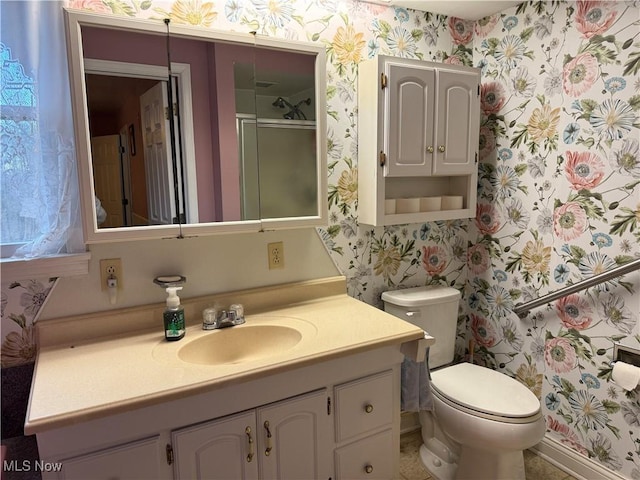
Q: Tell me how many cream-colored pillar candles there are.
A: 4